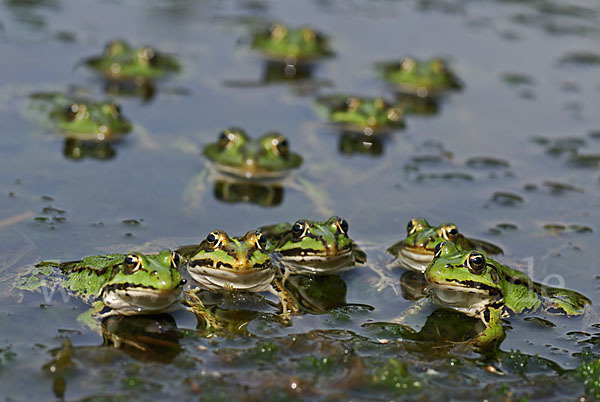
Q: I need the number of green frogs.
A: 11